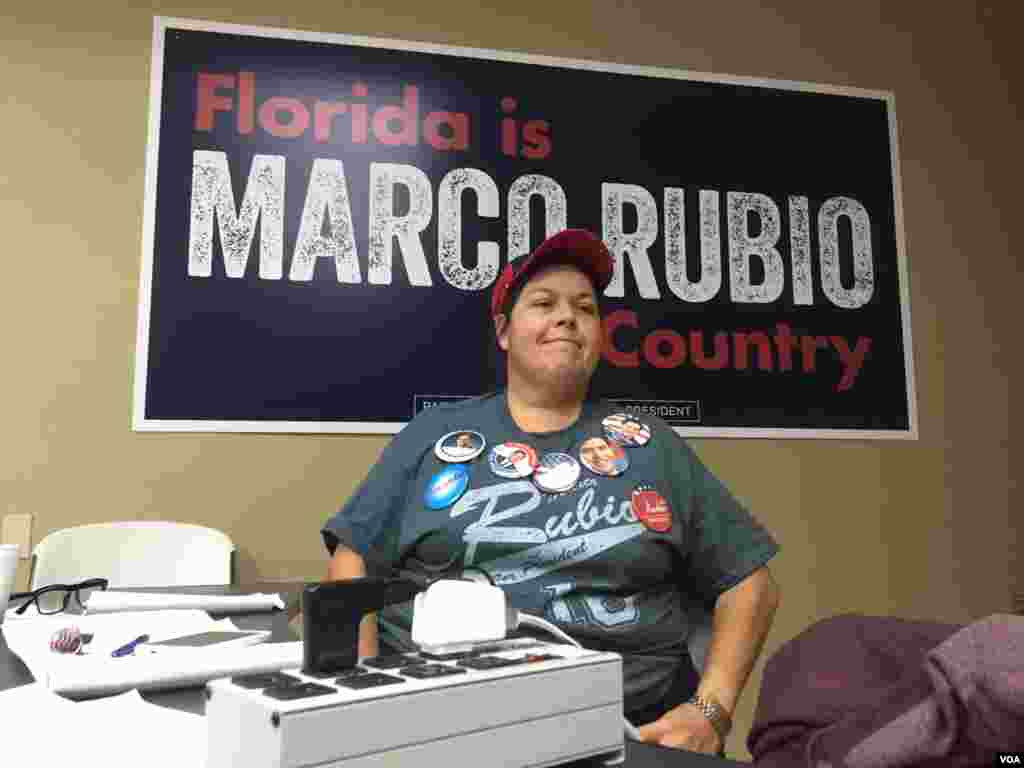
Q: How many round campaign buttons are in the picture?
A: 7